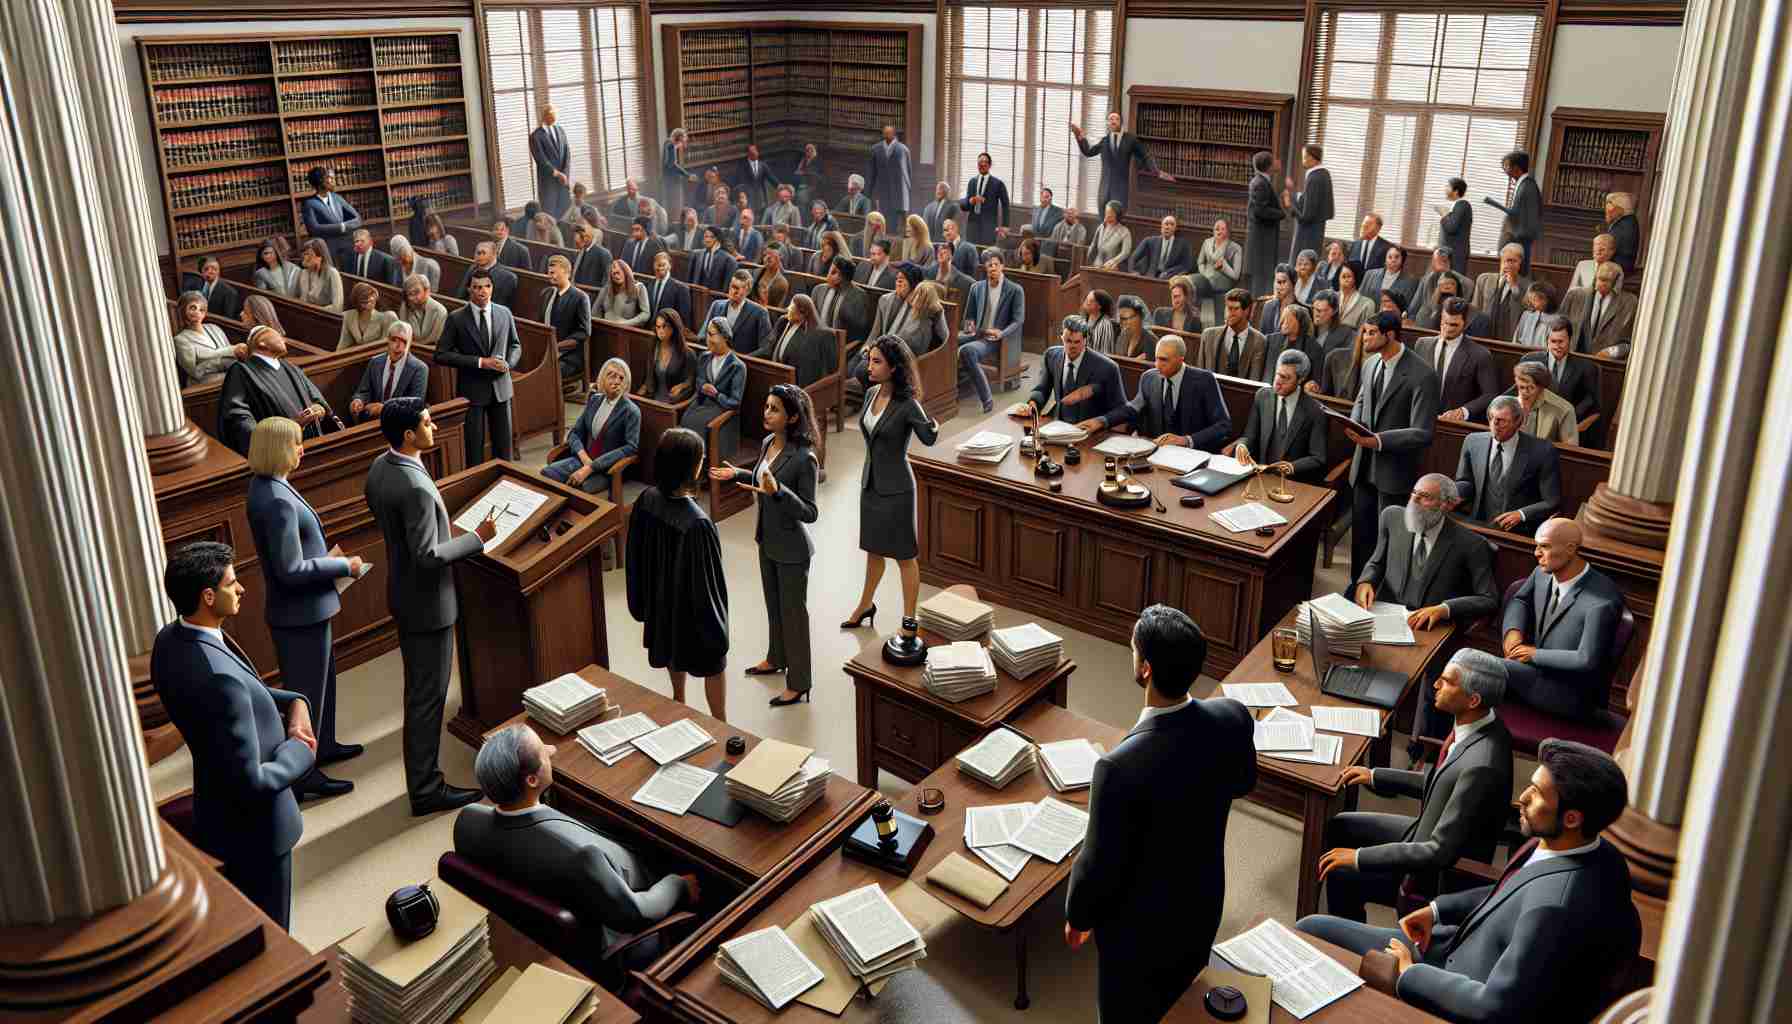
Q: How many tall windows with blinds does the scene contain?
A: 3